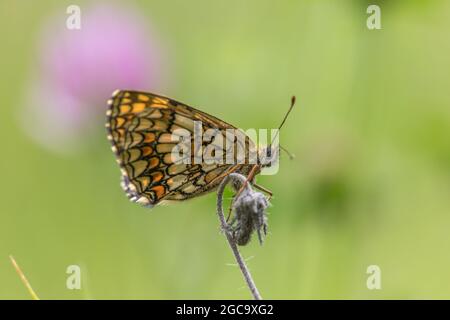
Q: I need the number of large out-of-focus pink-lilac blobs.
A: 1